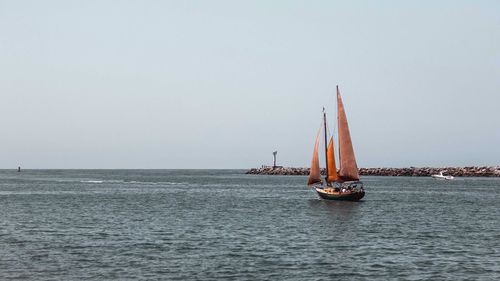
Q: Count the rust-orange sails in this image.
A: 3